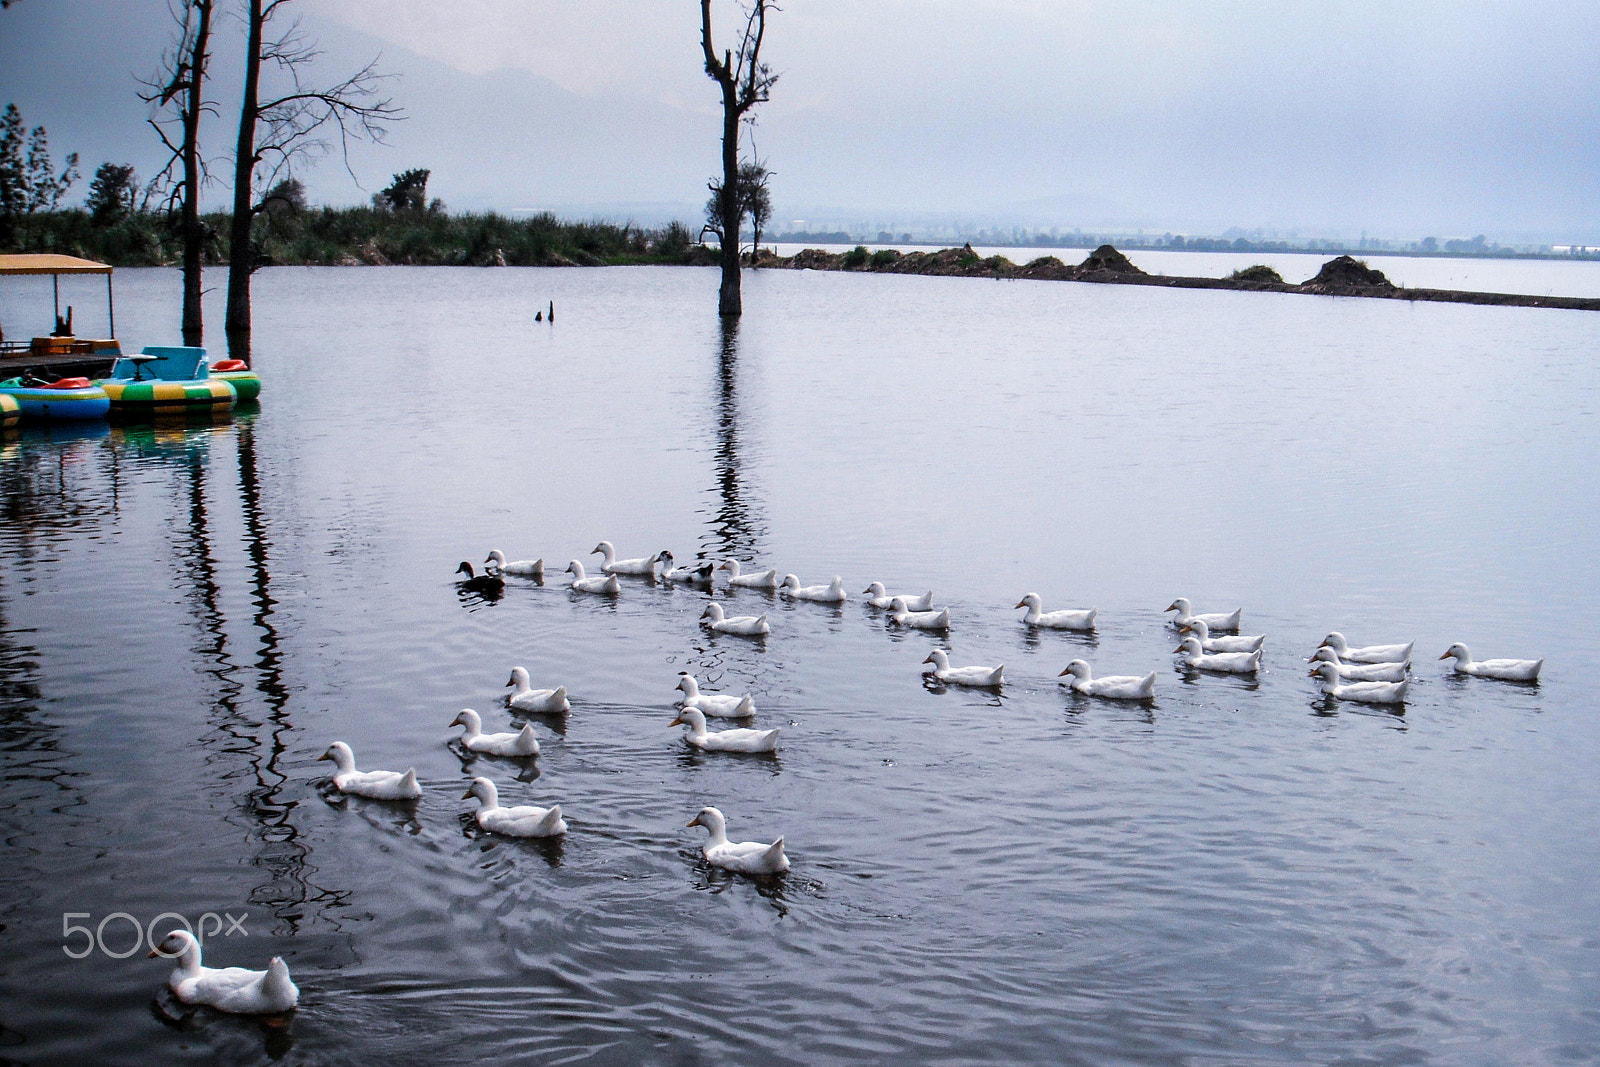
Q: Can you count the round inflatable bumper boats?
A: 4